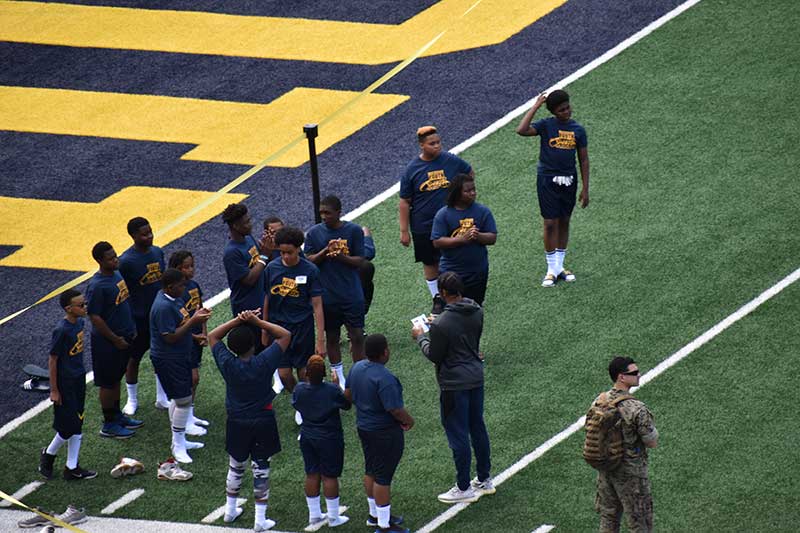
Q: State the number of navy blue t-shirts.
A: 15